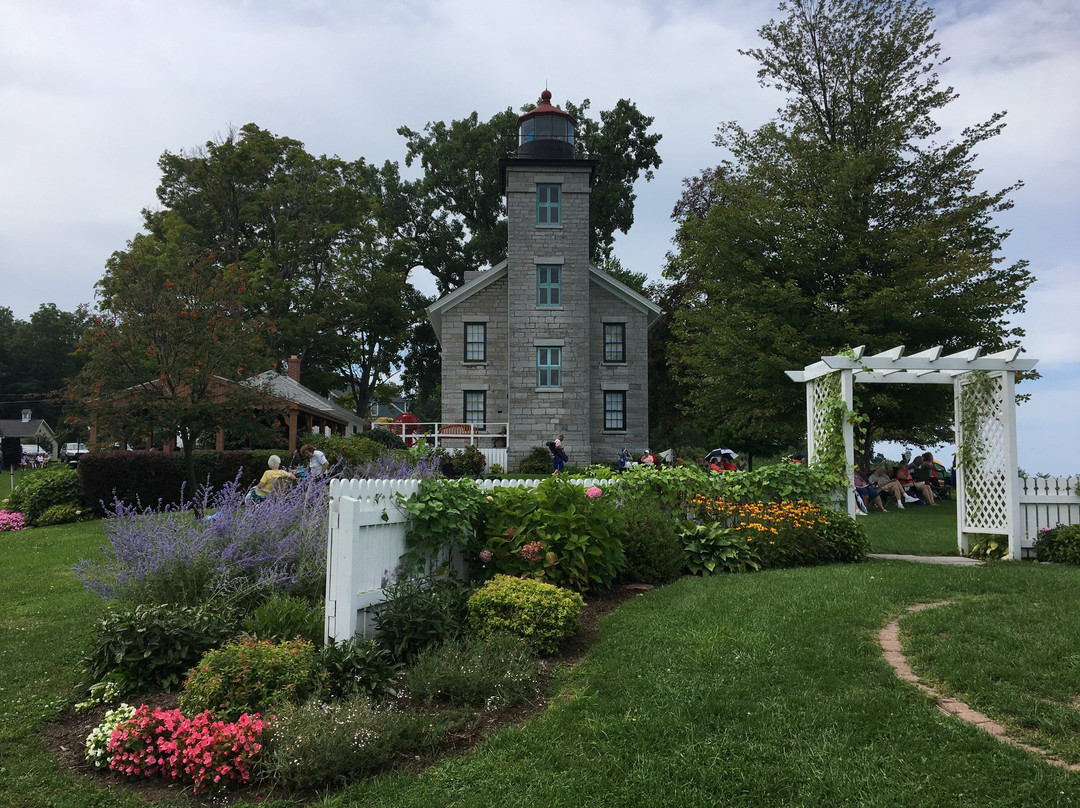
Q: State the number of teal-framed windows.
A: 3